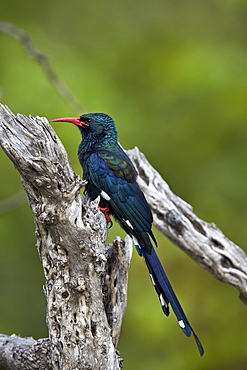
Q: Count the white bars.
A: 6